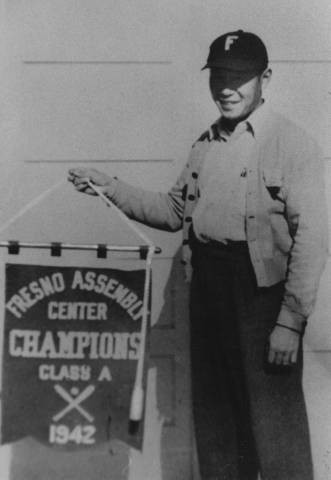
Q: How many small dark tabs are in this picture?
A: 4